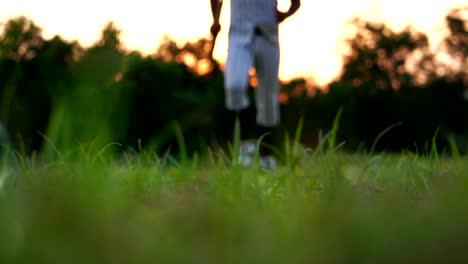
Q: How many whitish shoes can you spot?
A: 2